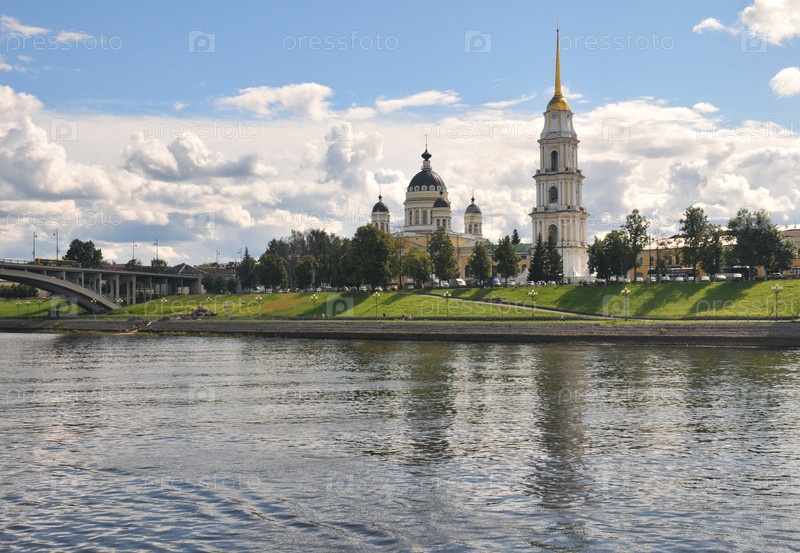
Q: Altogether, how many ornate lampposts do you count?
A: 14